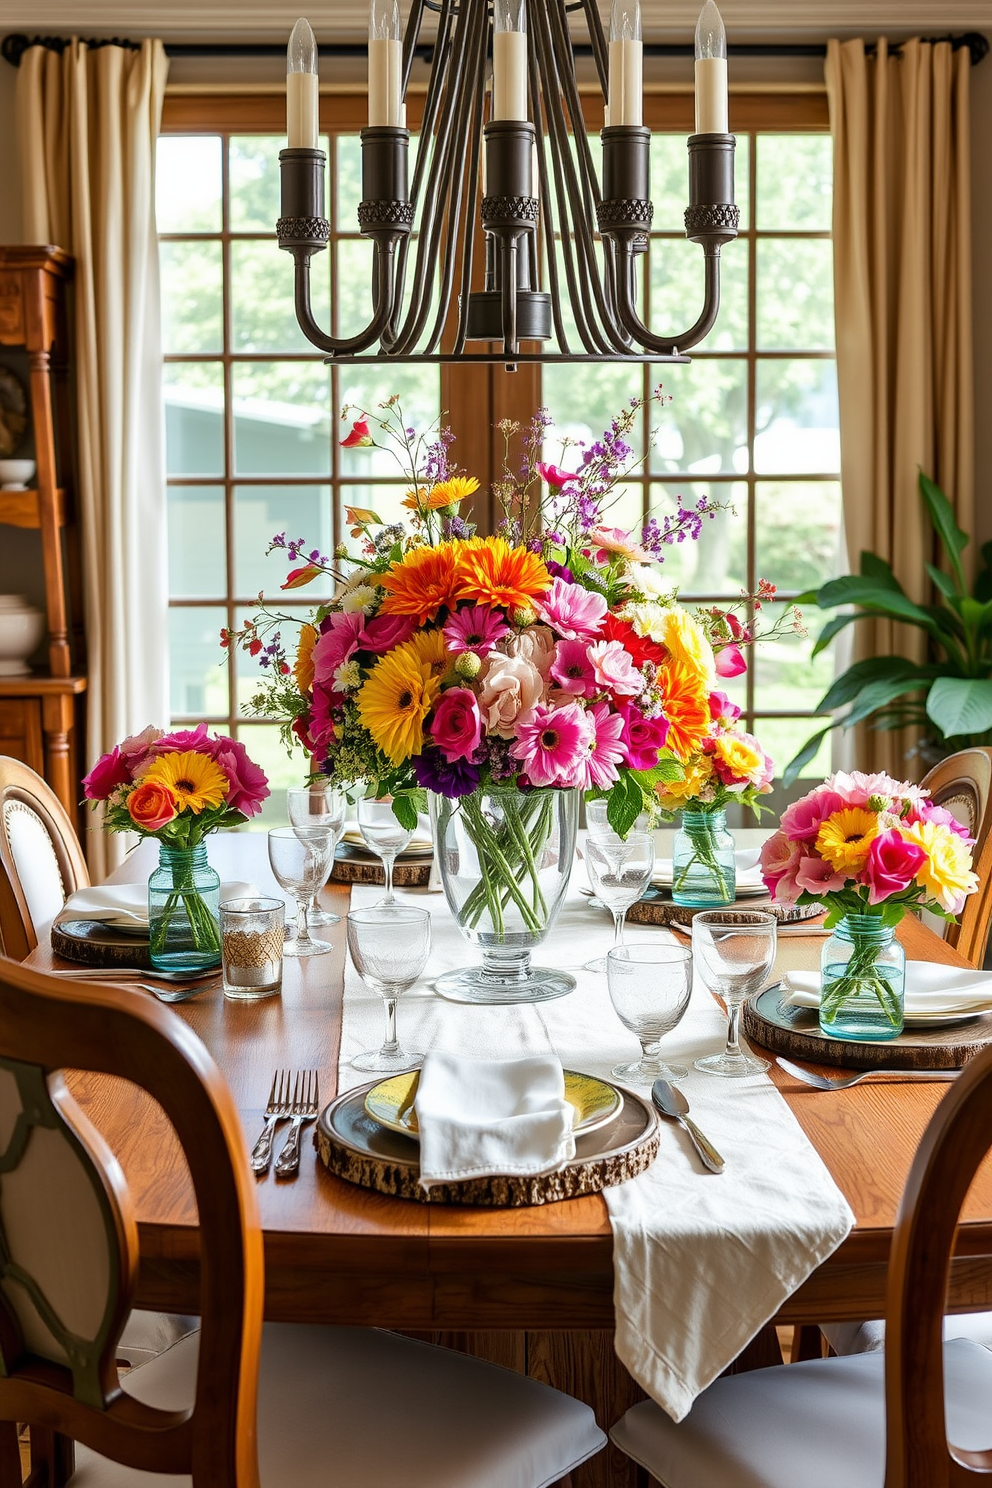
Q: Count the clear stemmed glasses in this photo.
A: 8